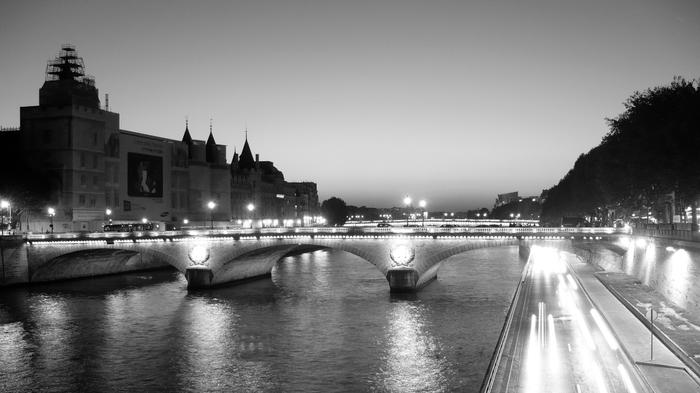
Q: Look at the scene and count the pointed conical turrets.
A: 3